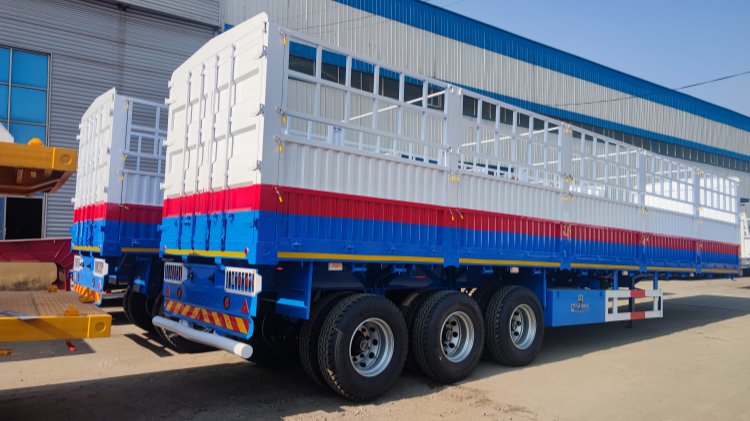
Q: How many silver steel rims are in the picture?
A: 3